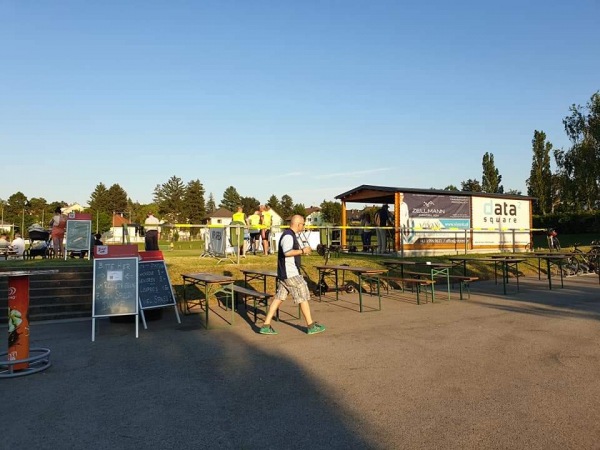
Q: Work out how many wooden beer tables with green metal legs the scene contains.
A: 7